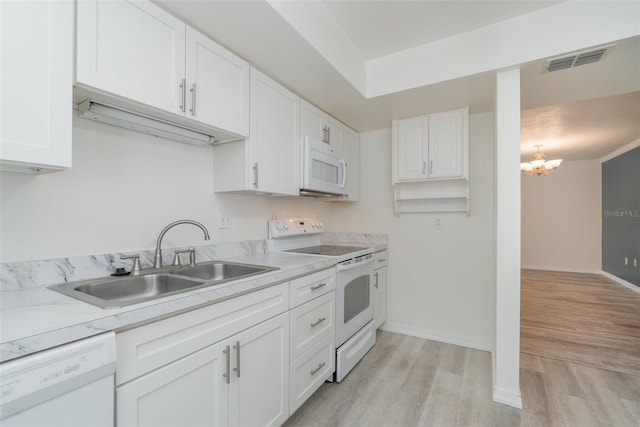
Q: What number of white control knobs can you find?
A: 5